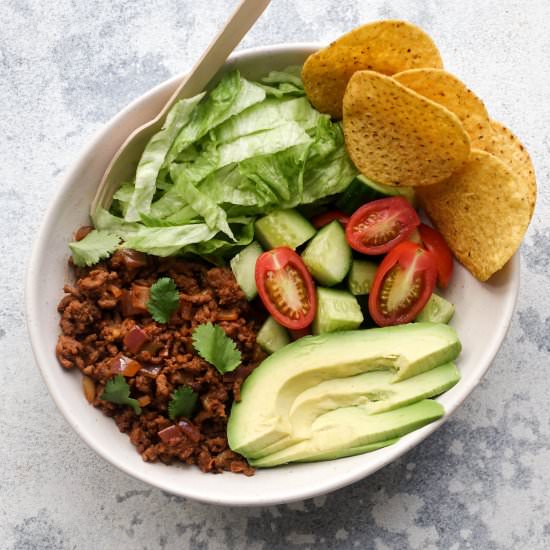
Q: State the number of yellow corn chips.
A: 5